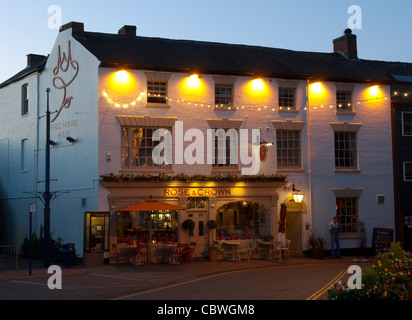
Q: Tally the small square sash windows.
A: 4